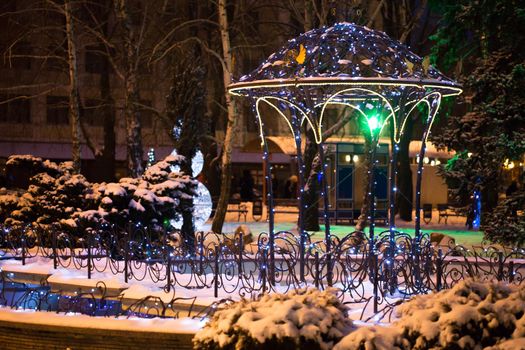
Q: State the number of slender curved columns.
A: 6